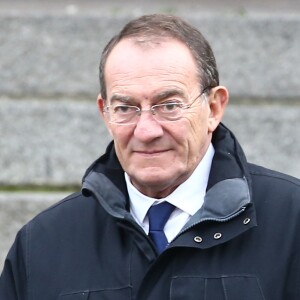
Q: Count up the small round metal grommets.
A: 3